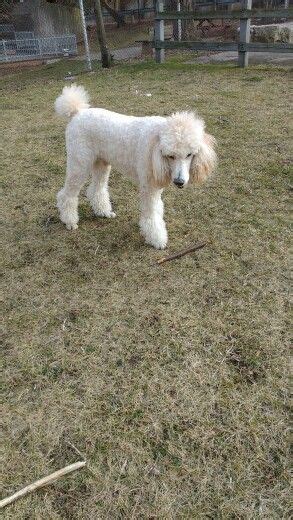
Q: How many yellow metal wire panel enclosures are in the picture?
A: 0